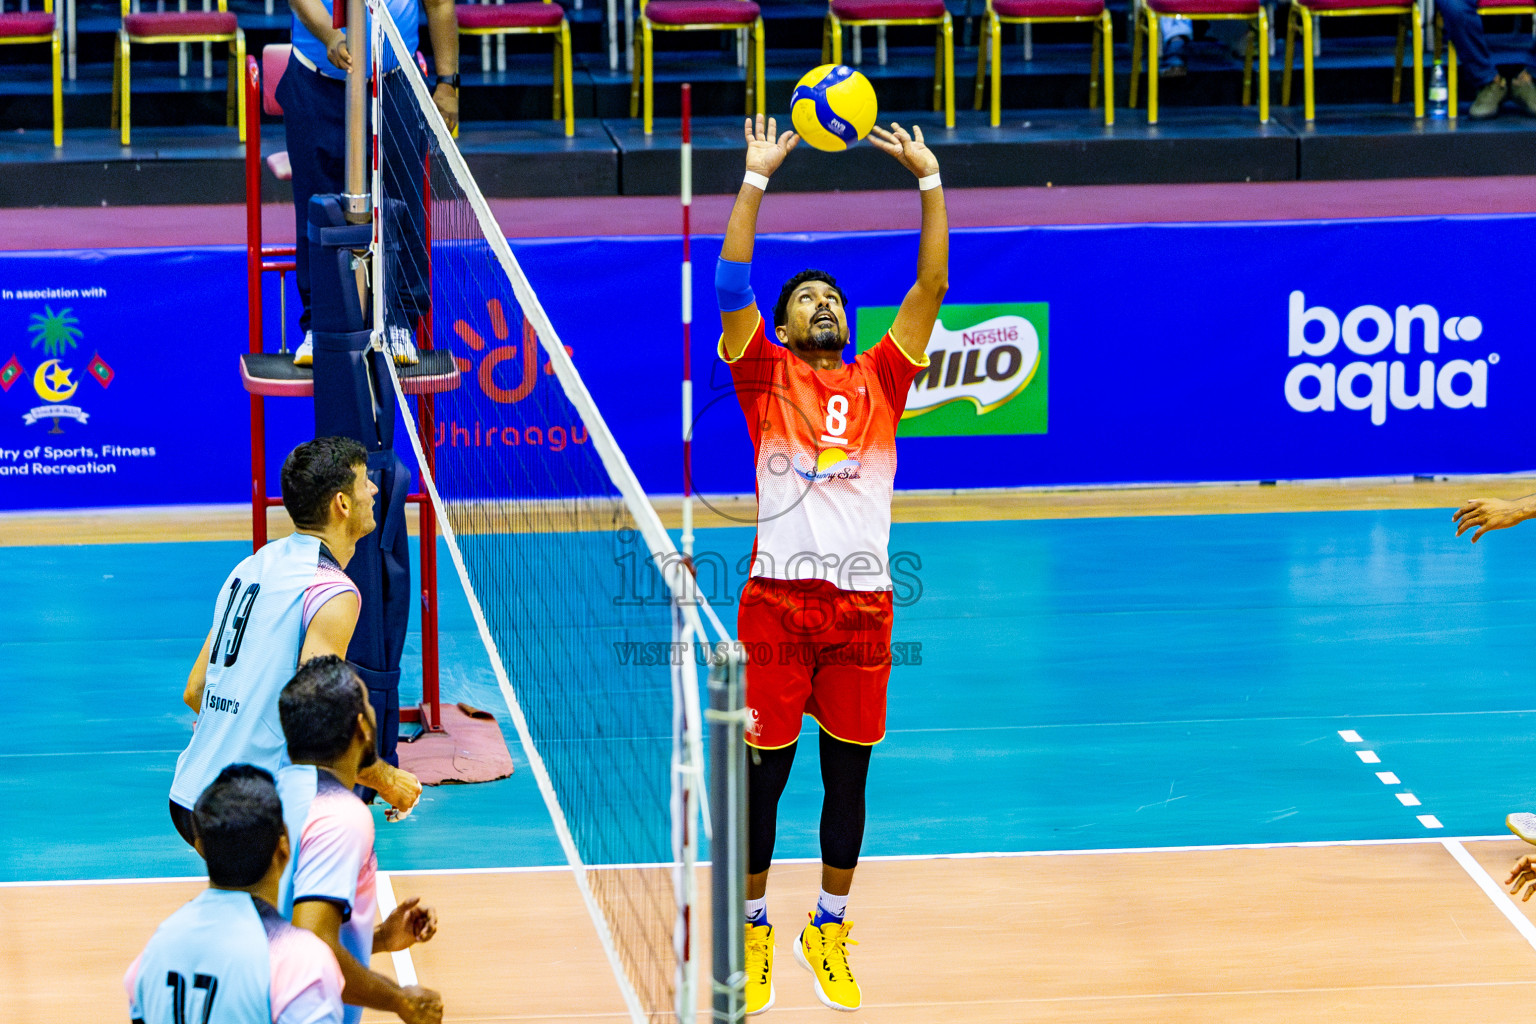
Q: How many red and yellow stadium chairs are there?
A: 9